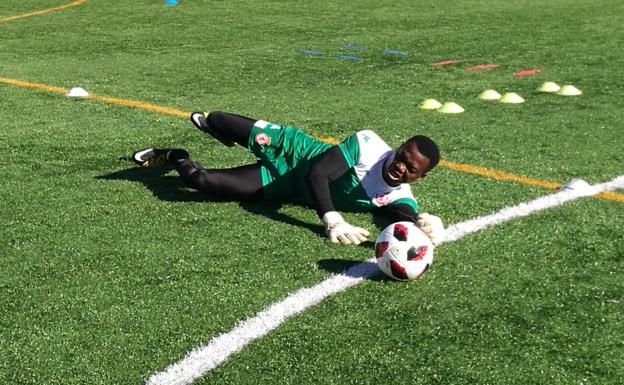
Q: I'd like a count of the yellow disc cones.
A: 6